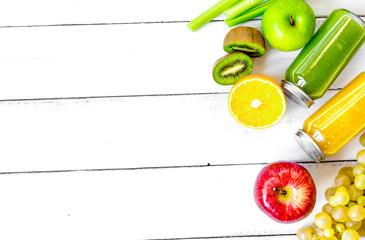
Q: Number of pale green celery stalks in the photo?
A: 3